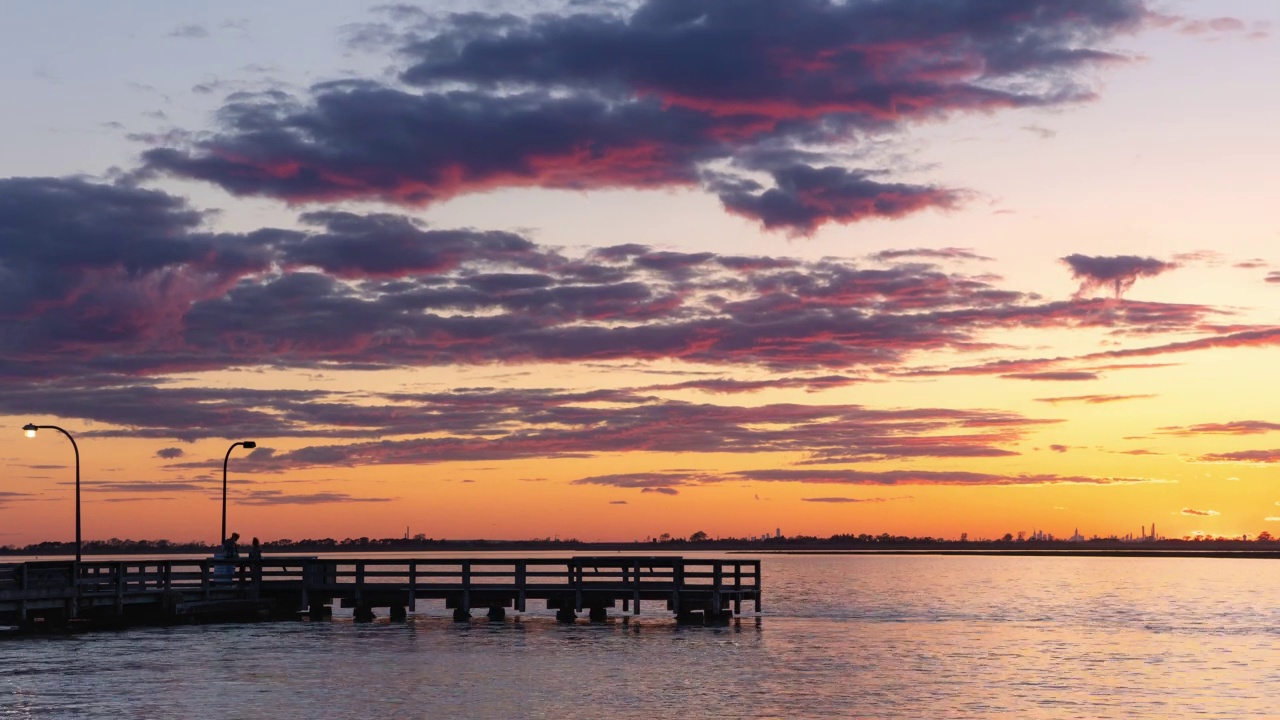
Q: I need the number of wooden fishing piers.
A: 1